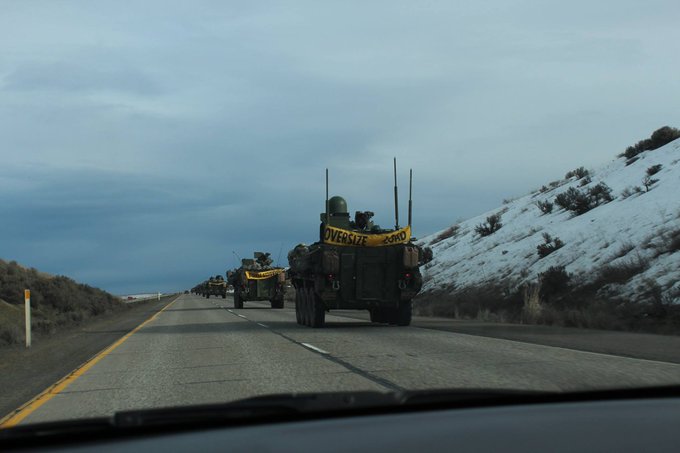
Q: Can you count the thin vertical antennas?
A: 3